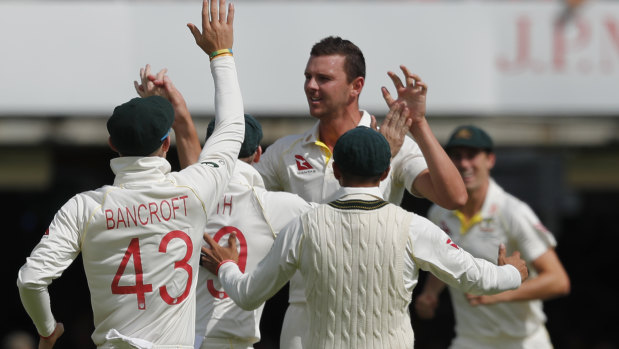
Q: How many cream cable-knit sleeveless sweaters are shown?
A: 1